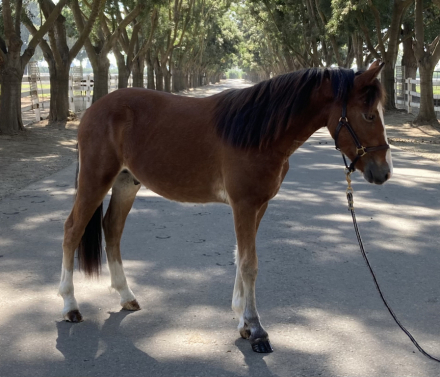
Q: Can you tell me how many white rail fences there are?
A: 2